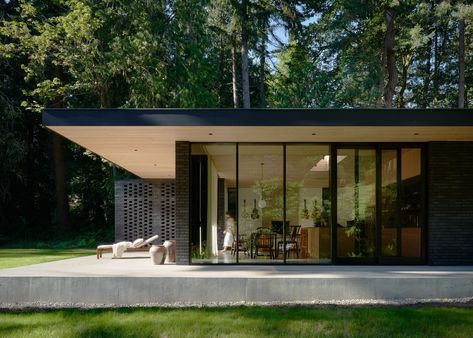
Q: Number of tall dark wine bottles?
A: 0